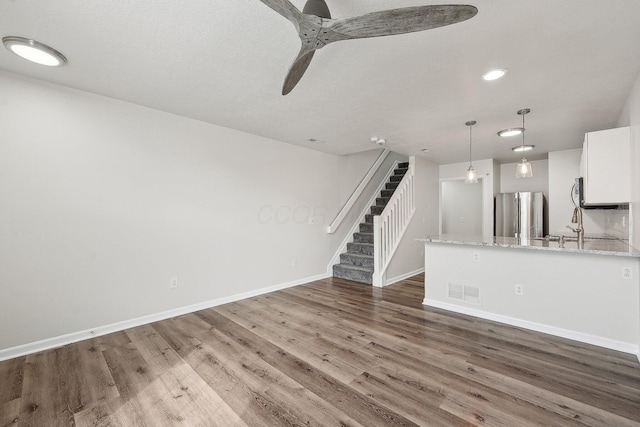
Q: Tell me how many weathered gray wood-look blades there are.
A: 3